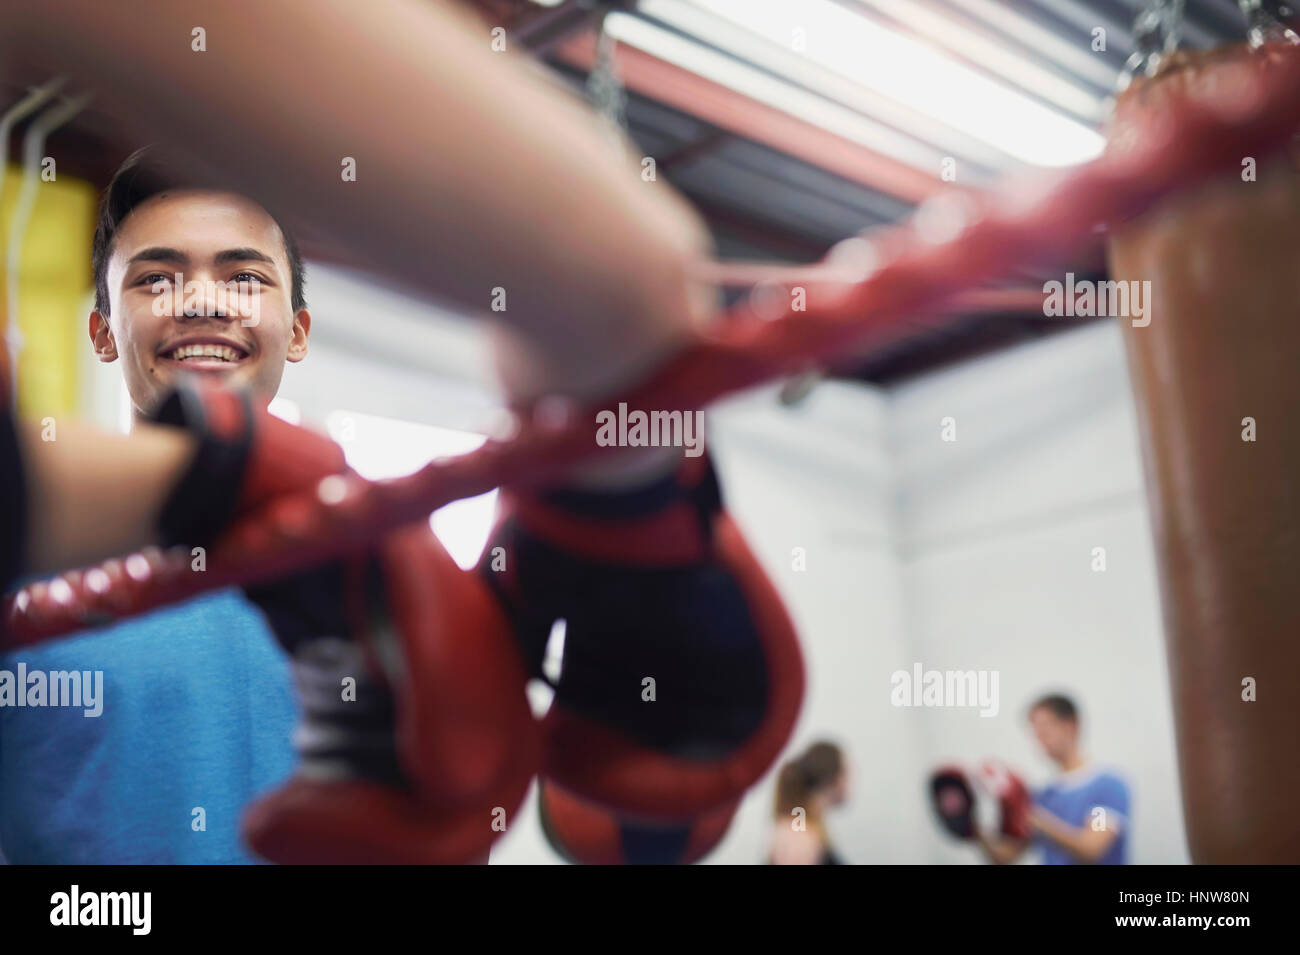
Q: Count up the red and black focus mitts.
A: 2